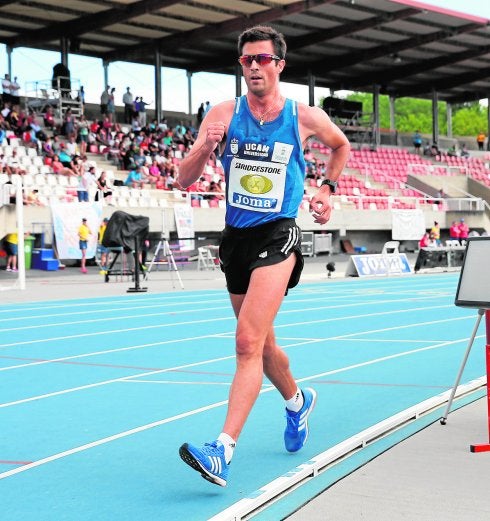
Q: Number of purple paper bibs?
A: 0